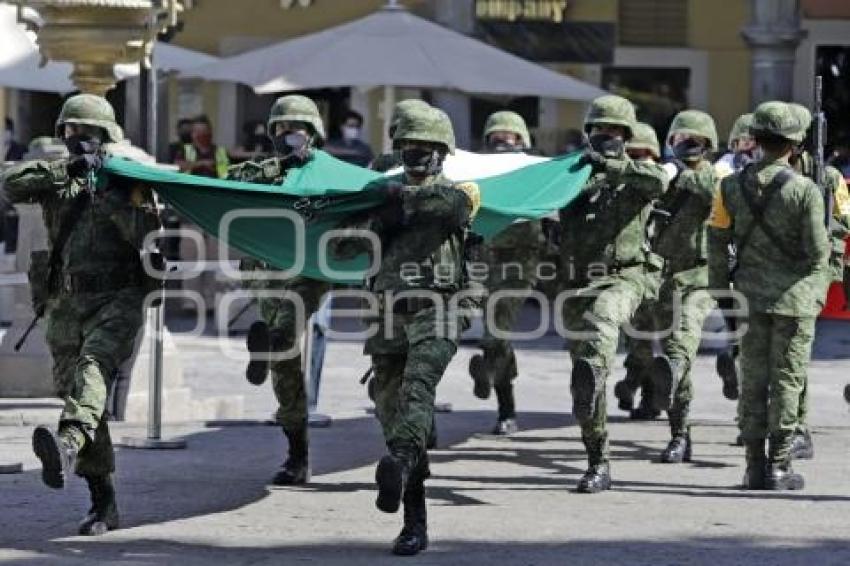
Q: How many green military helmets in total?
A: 11